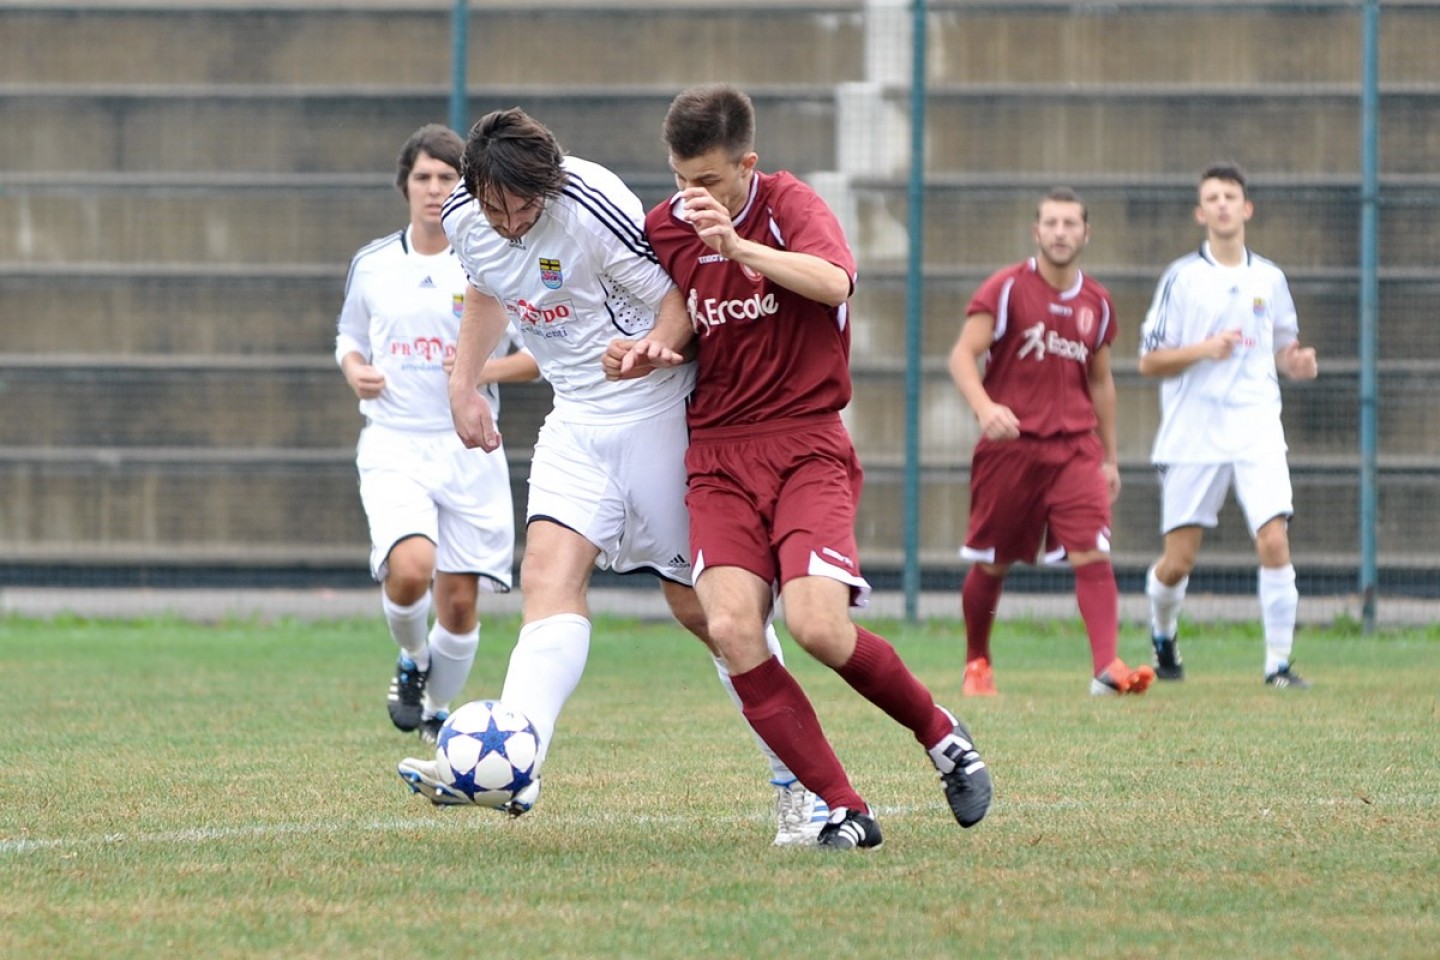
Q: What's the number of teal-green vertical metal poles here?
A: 3